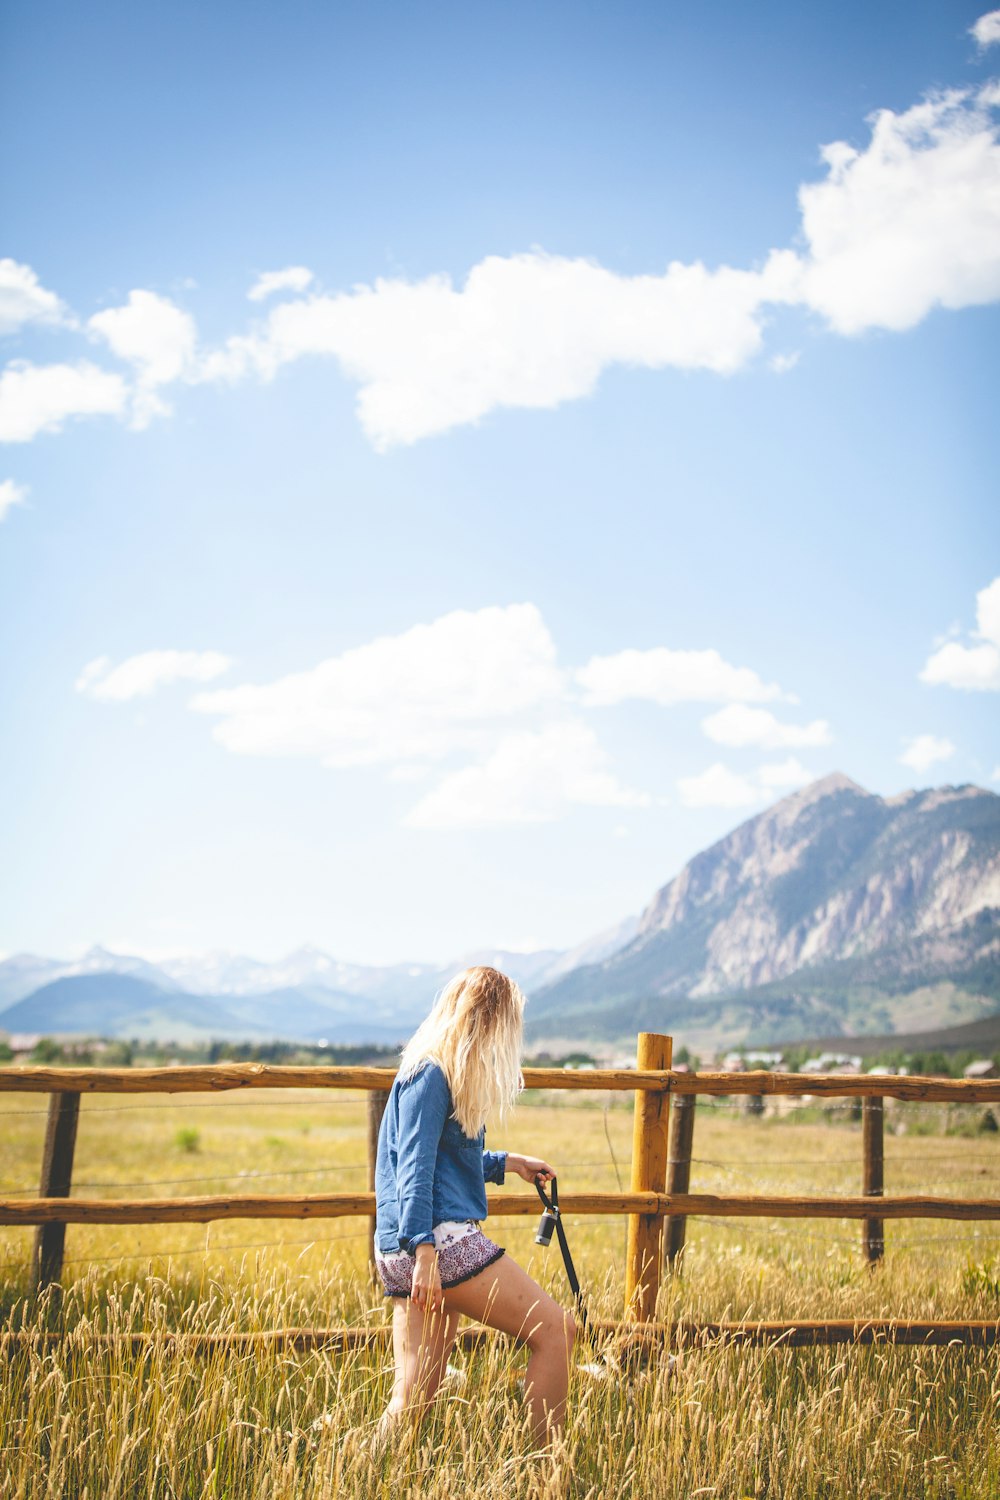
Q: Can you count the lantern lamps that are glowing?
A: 0